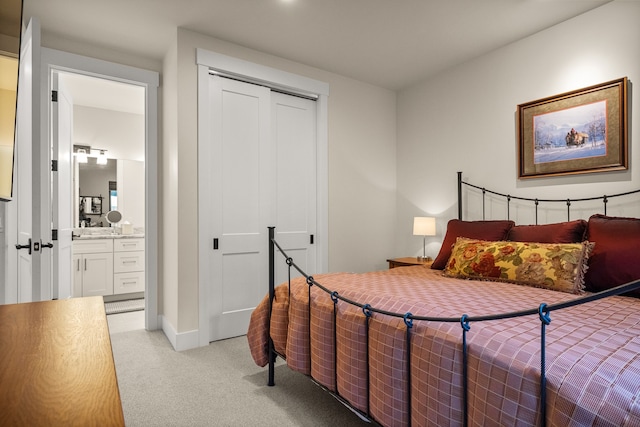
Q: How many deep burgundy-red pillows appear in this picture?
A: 3